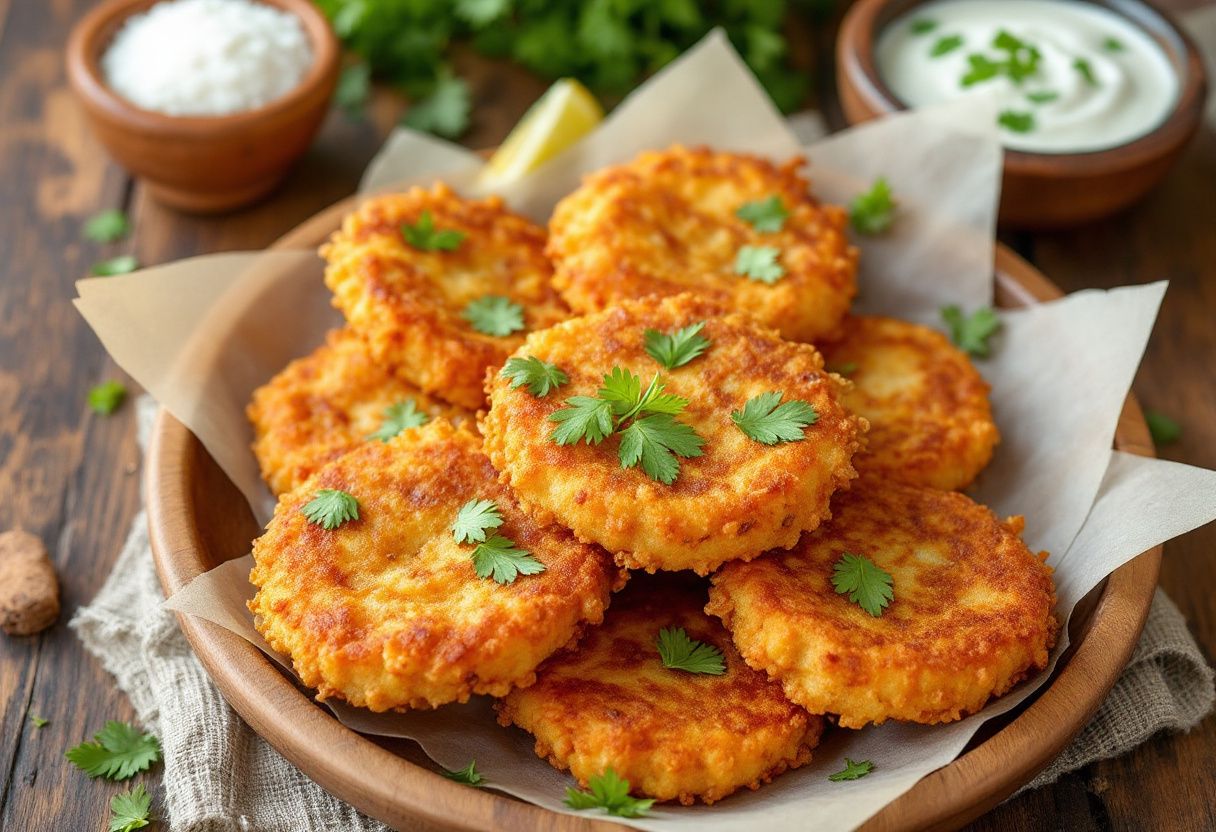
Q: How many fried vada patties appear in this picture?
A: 8